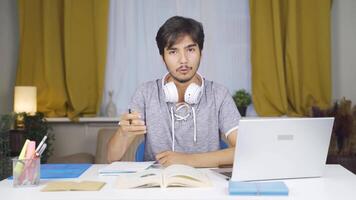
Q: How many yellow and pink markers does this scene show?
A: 2